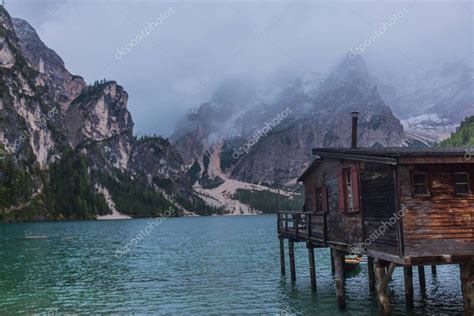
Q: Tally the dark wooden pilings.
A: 11